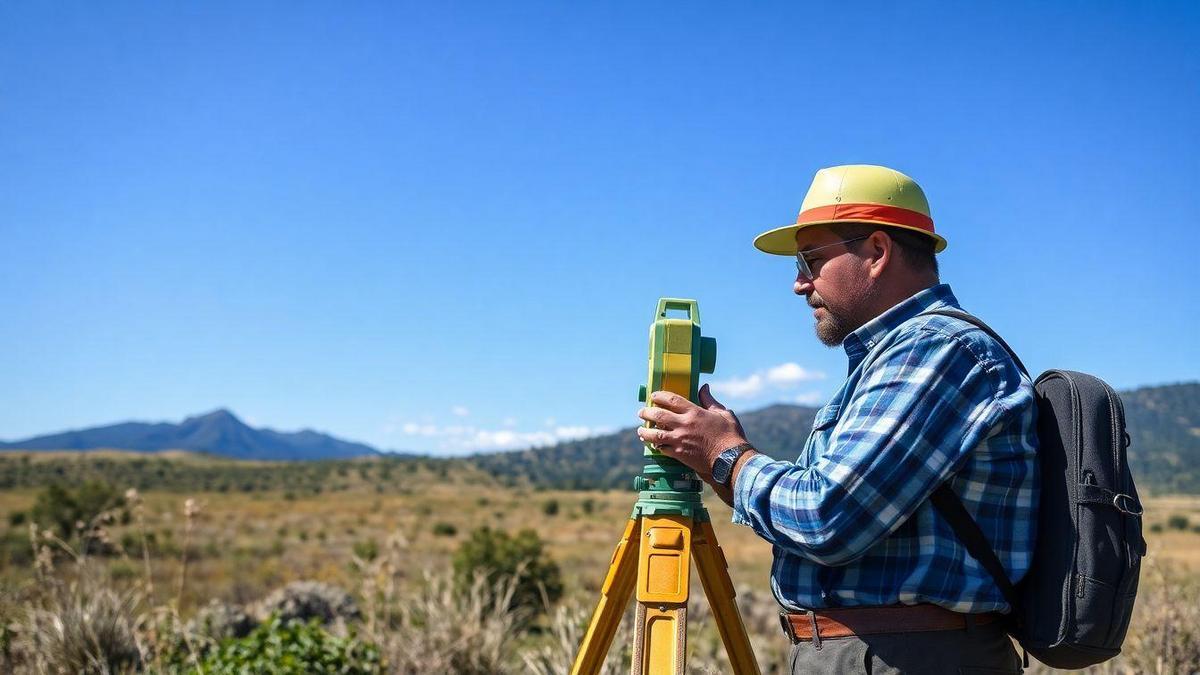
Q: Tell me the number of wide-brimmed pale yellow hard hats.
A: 1